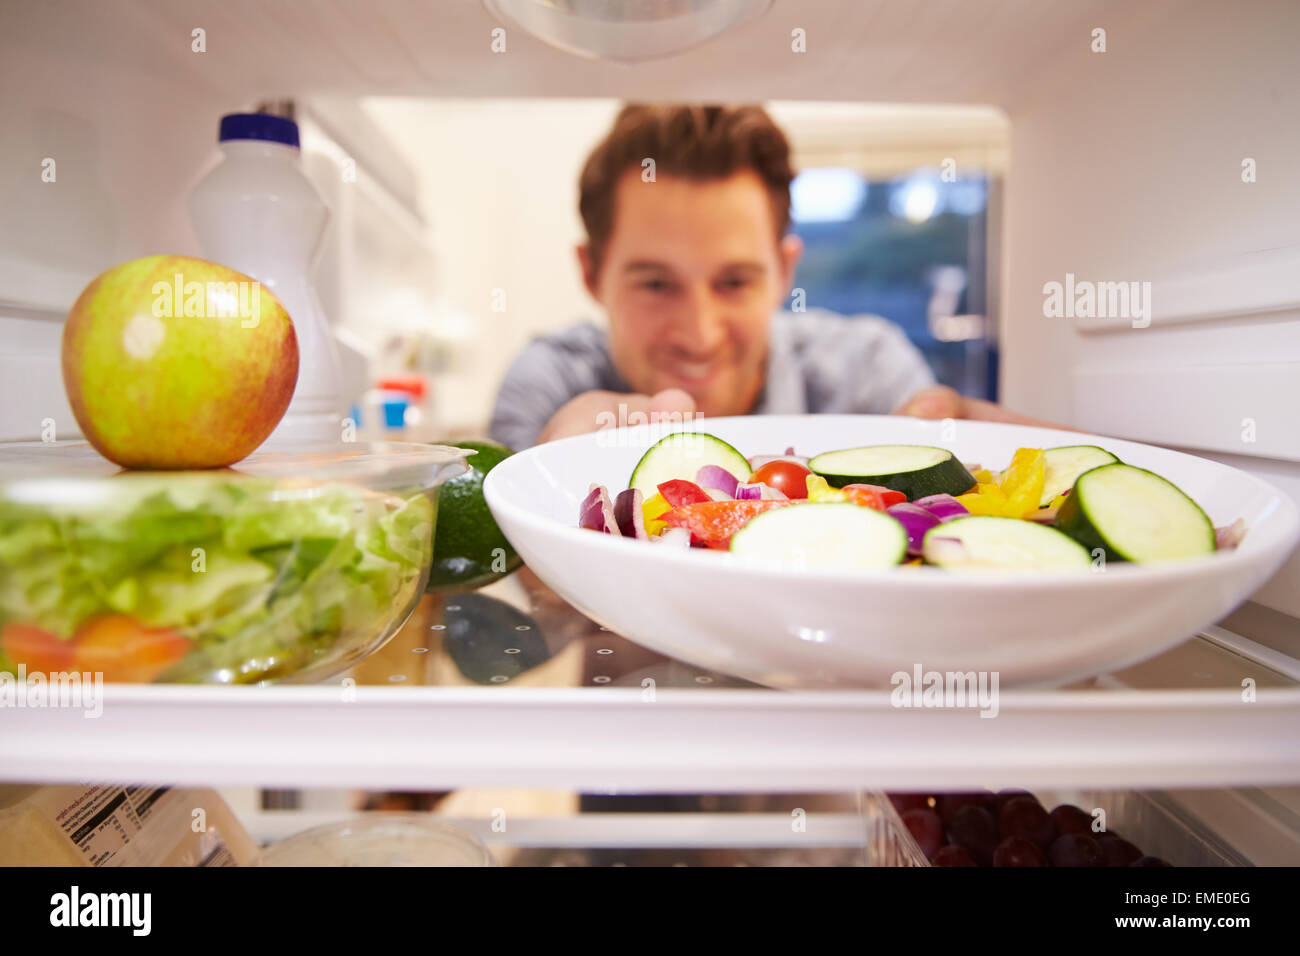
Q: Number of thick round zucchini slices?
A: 6